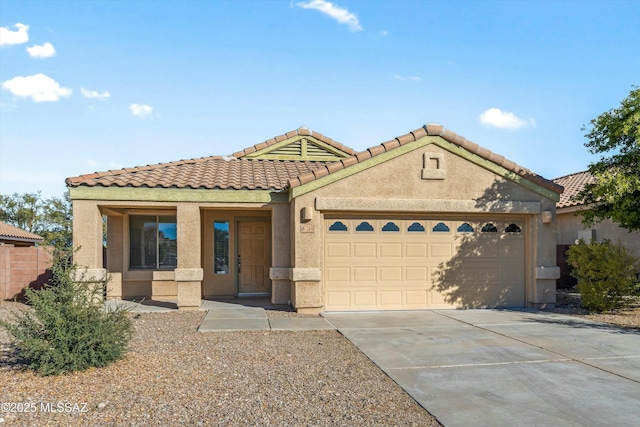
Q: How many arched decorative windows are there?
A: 8